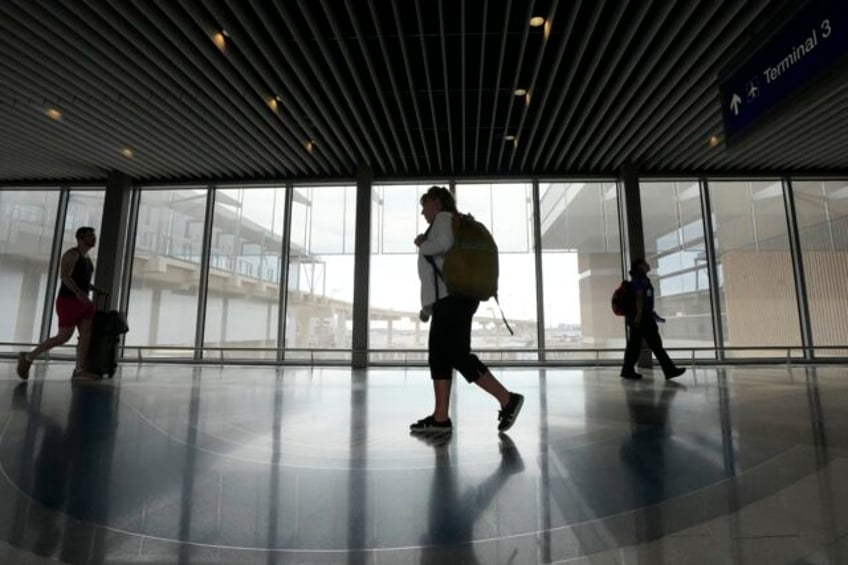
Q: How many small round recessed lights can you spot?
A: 9